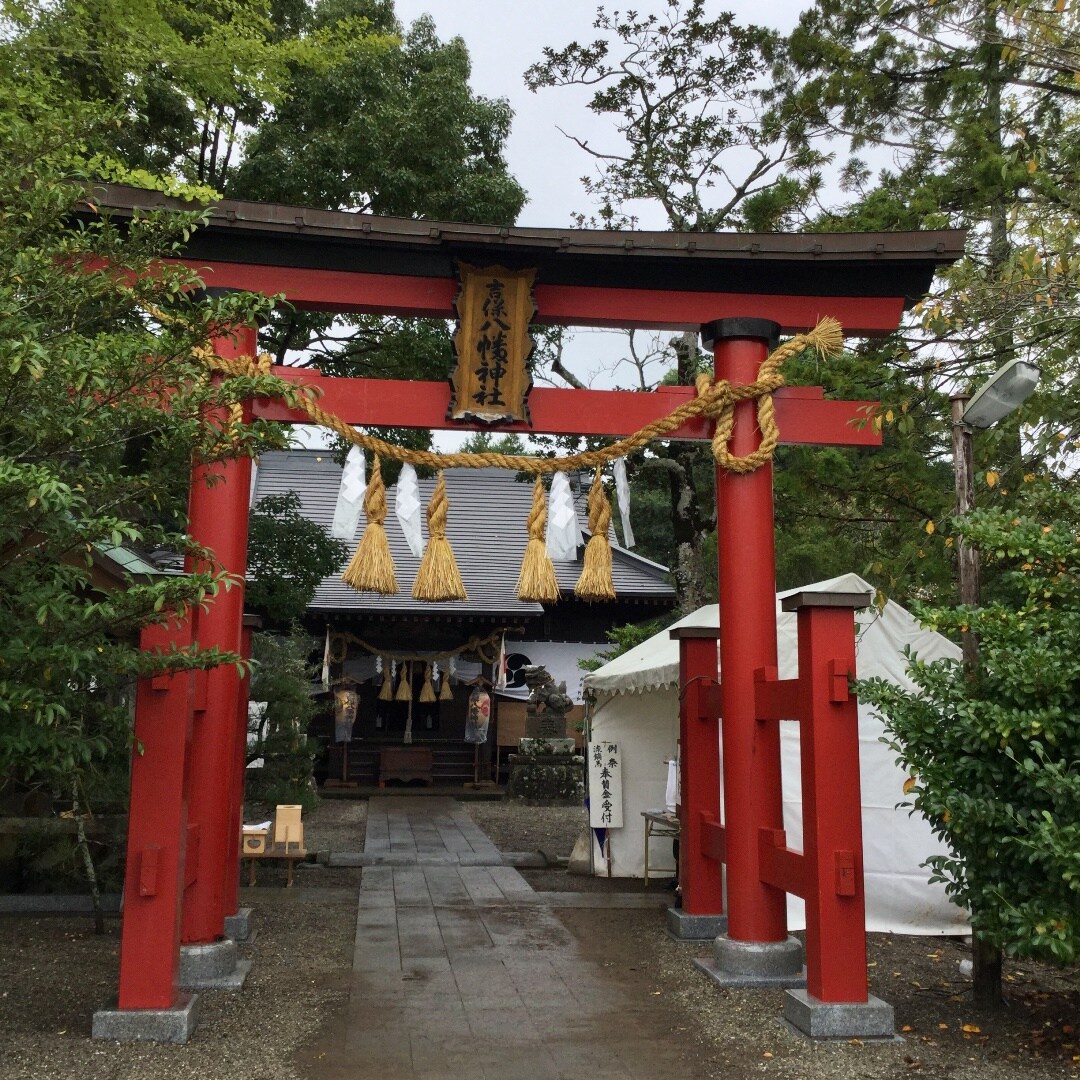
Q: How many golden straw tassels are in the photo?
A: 8